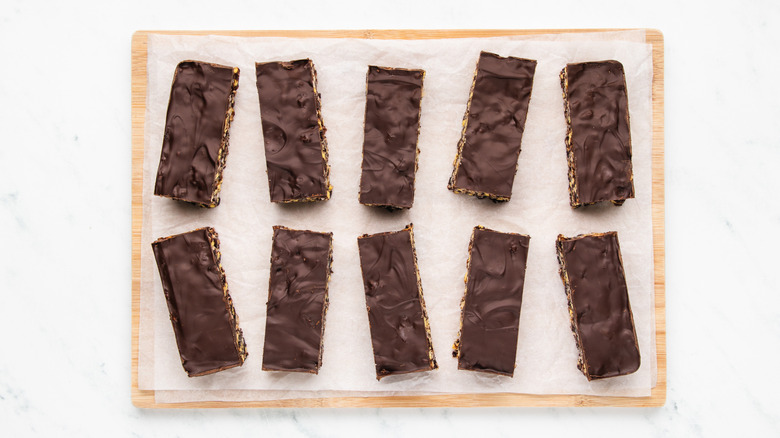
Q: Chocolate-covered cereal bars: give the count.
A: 10